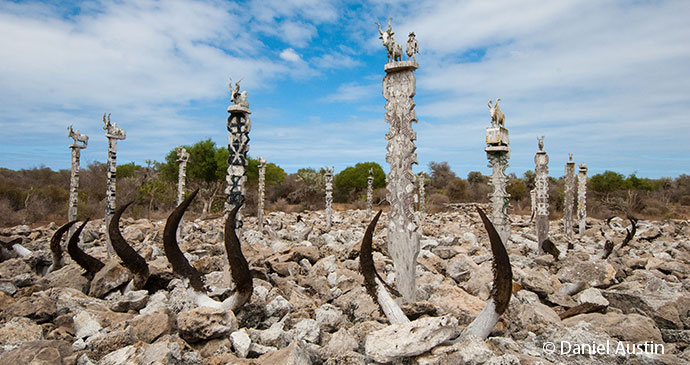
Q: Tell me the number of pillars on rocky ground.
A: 13